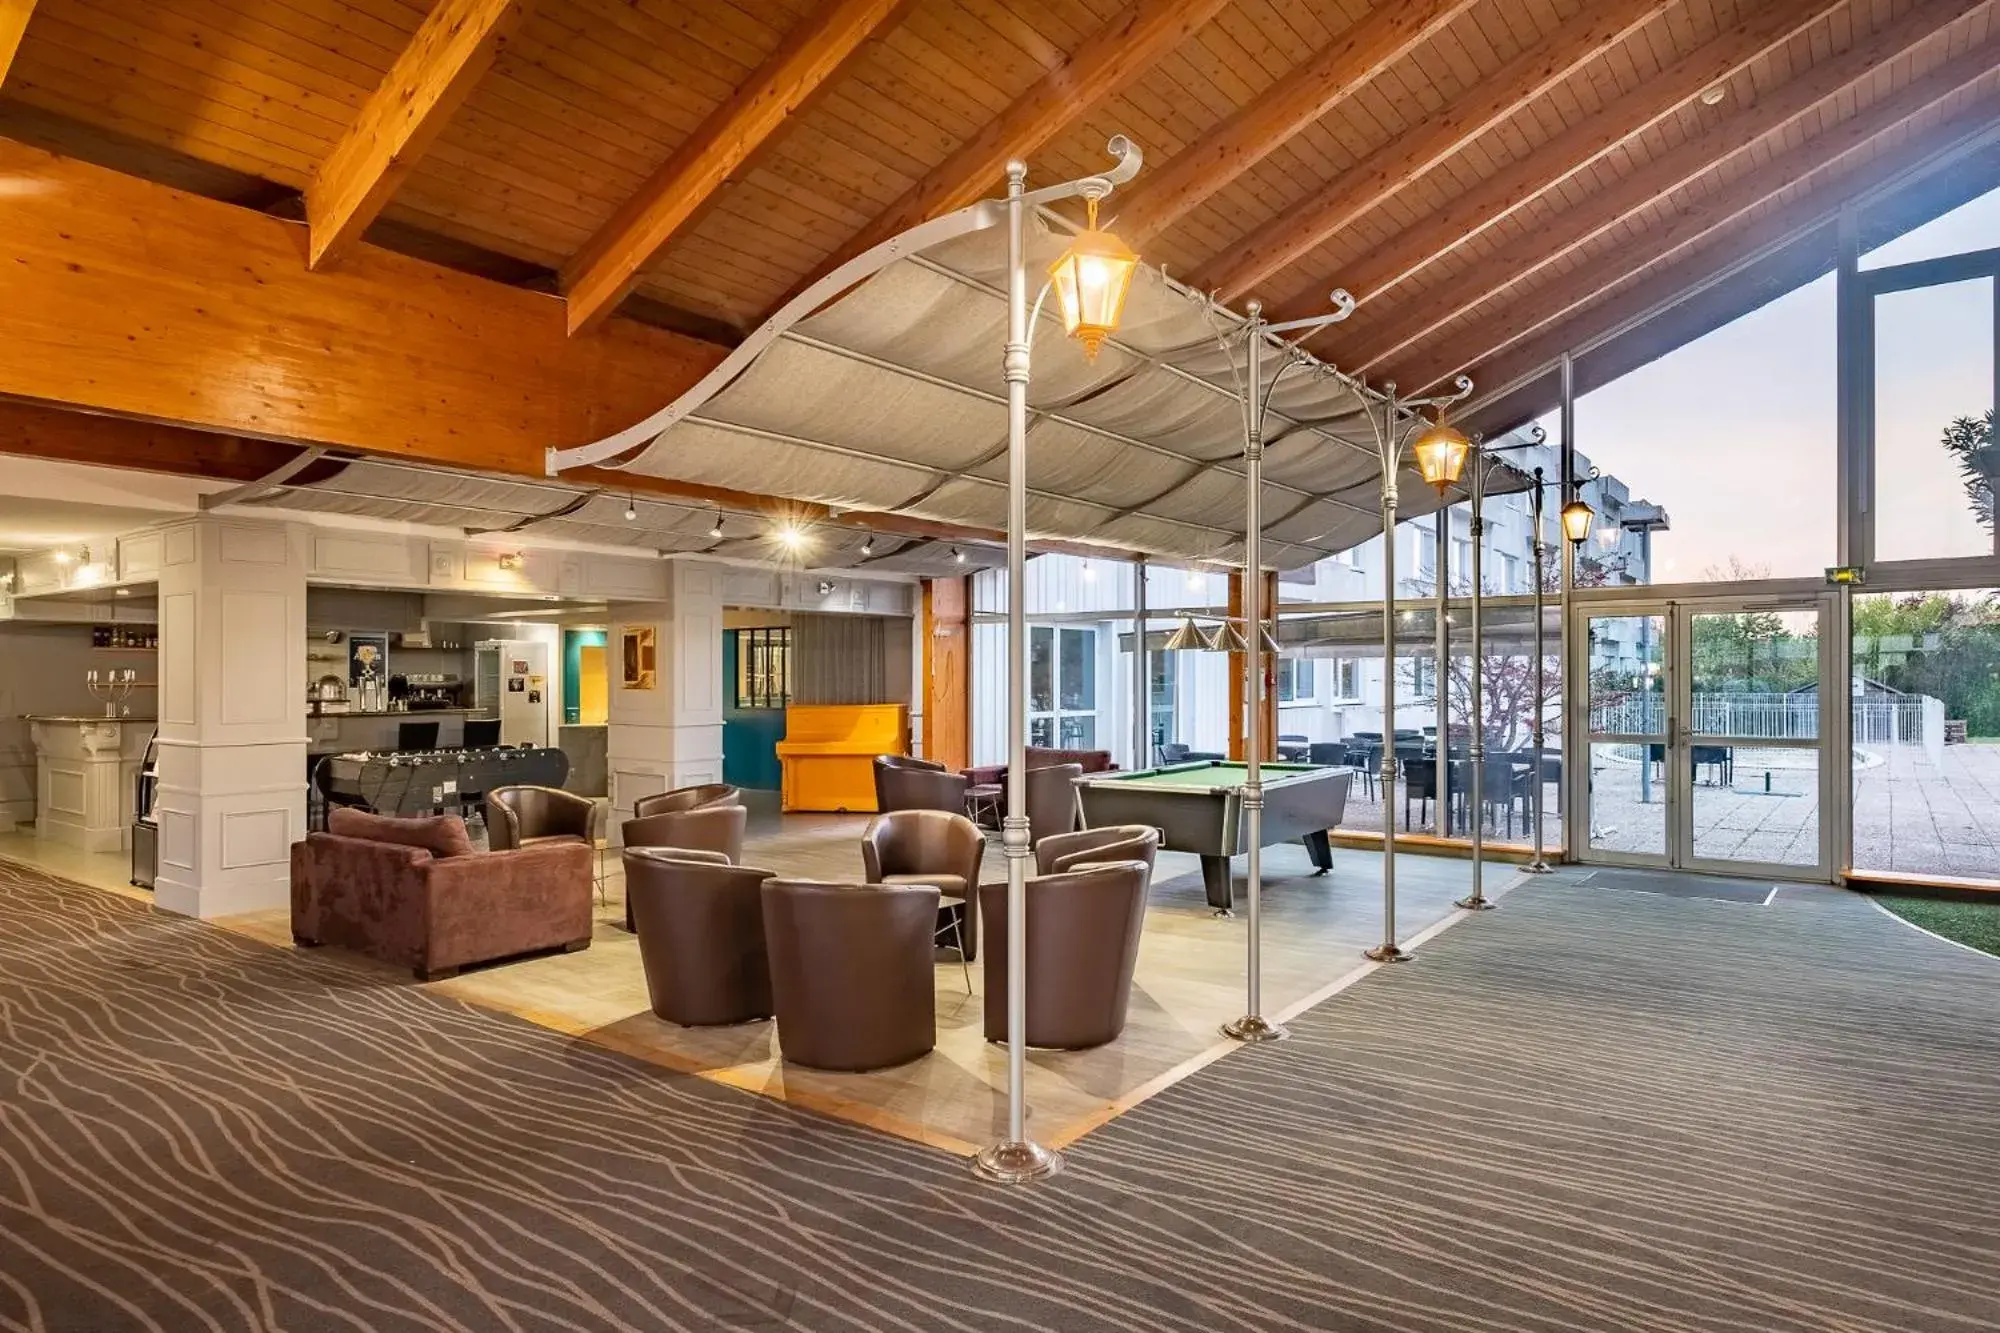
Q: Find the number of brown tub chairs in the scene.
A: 10